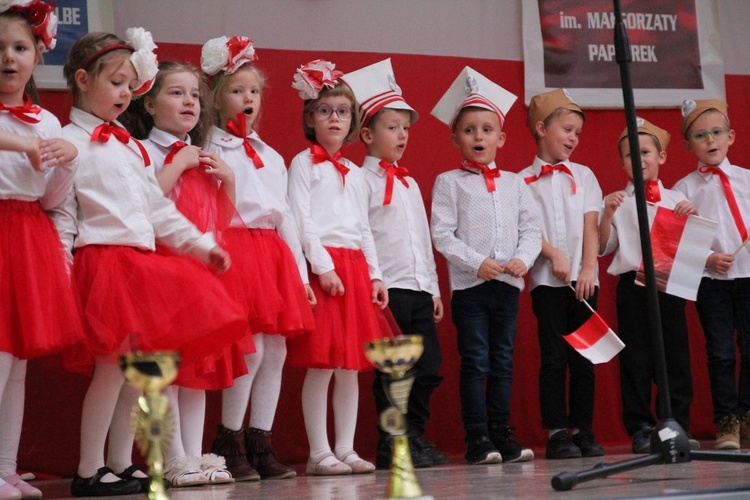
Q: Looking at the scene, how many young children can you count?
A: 10